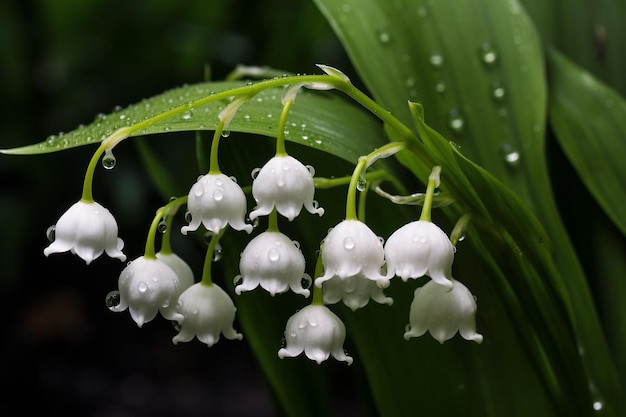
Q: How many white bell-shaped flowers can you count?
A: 12